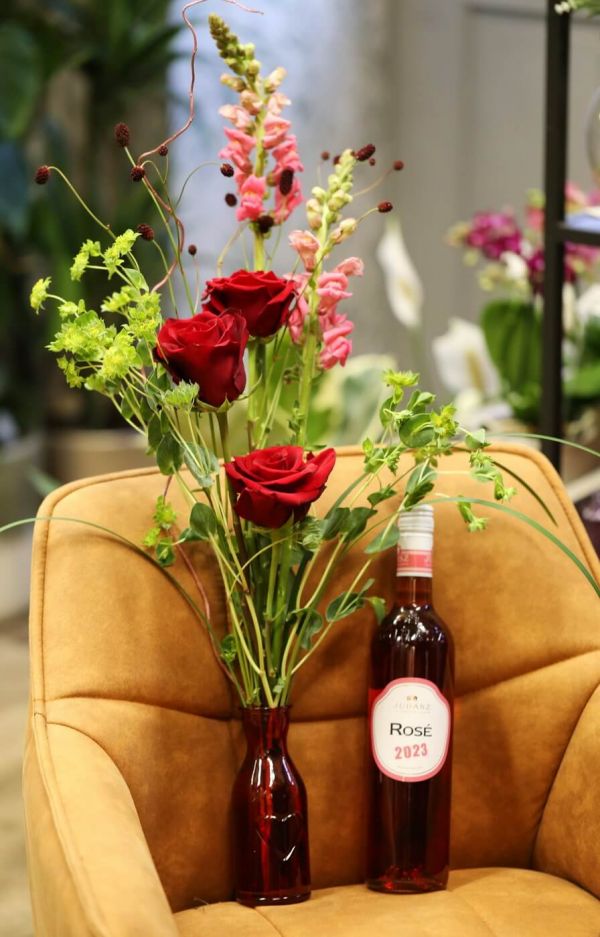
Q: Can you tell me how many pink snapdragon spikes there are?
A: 2